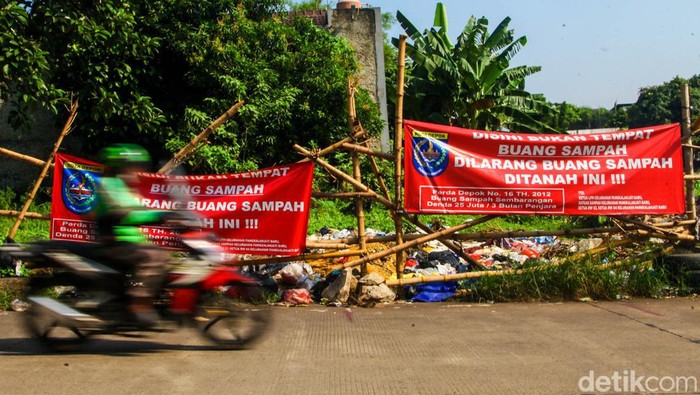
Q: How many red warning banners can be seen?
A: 2